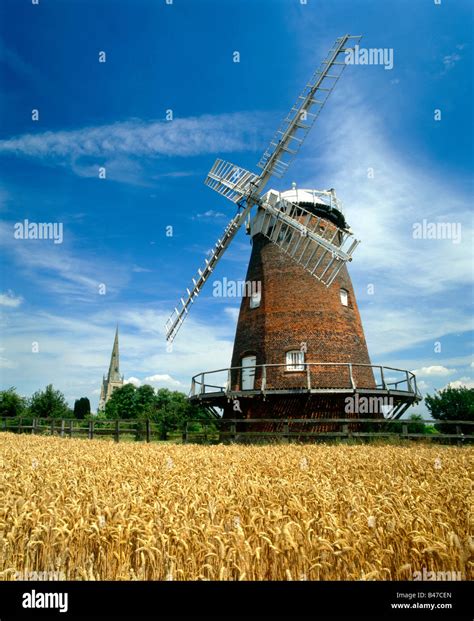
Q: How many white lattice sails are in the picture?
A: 4